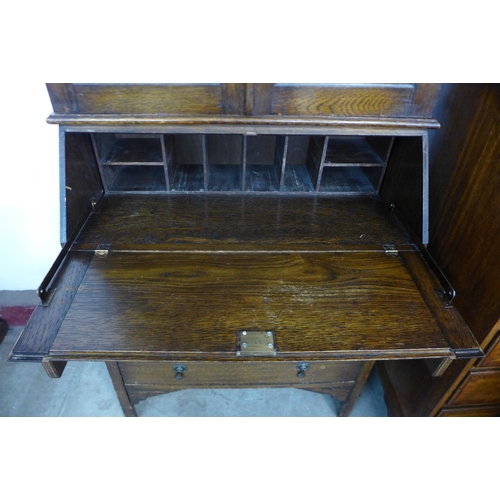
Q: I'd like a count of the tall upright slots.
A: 4